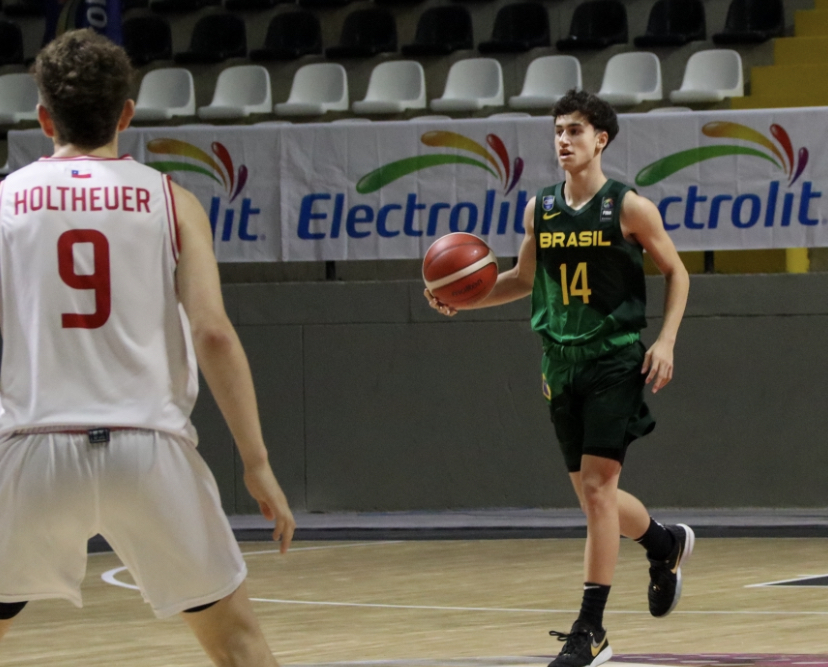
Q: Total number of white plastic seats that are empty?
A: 9